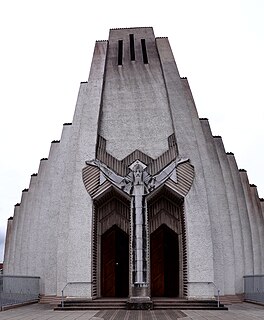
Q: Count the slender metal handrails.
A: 2